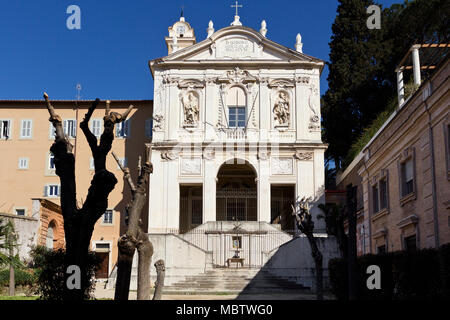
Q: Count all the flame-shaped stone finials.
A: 4